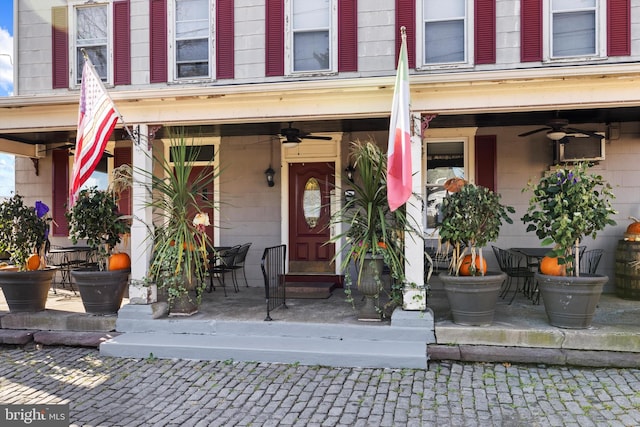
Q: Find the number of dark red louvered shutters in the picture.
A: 13